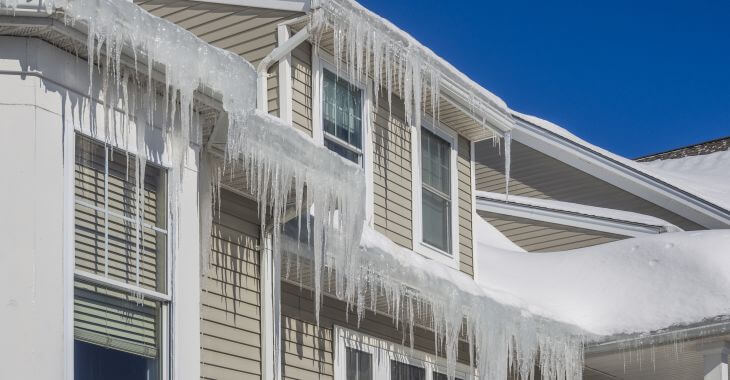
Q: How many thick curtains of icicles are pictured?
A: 4